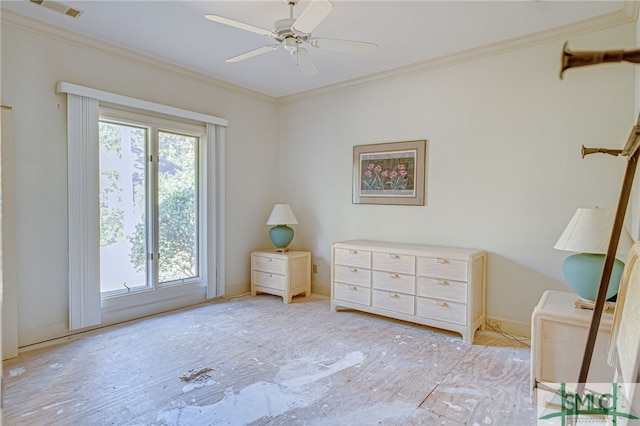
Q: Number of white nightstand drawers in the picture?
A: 2